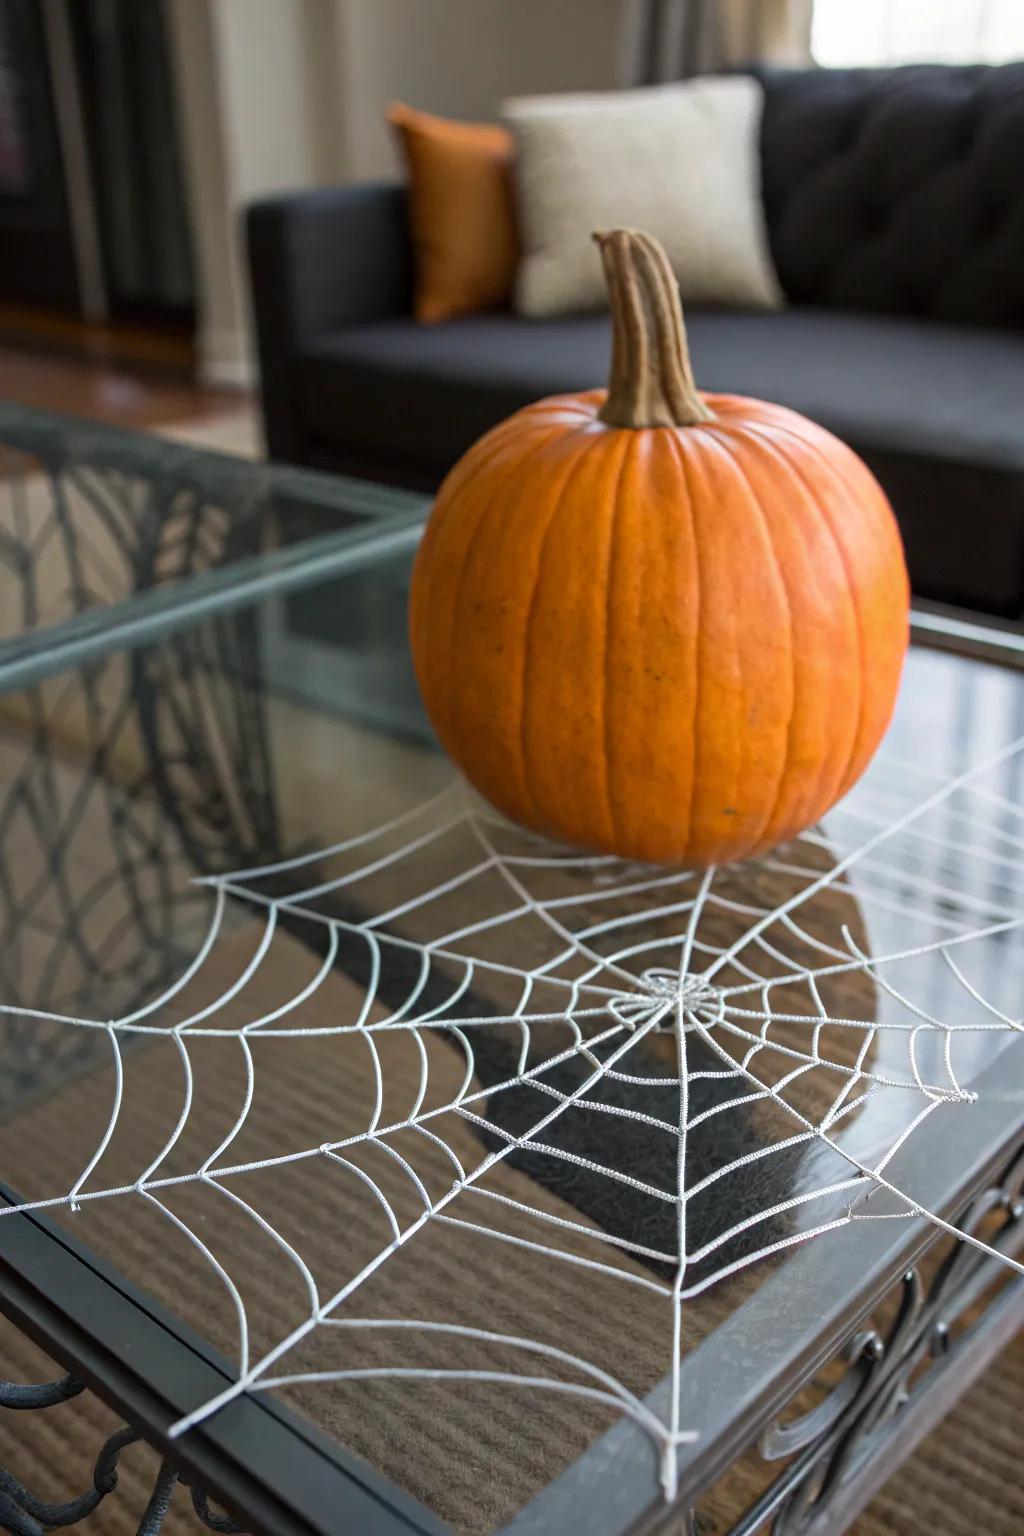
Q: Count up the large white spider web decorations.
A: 1